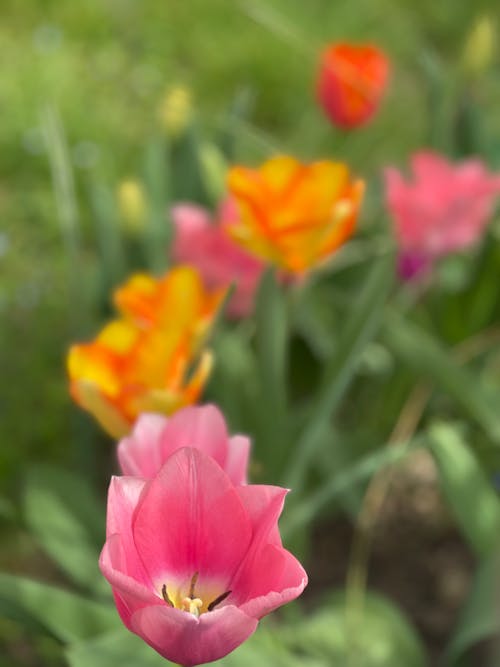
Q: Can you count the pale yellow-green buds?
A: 3